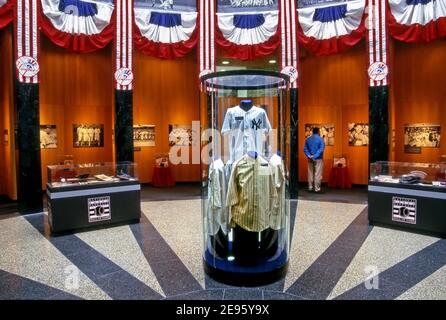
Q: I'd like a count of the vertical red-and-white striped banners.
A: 5